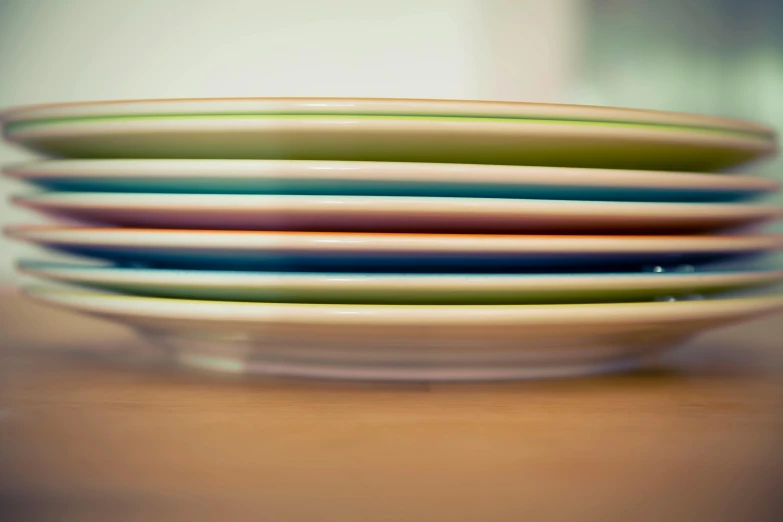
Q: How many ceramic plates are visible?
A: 7